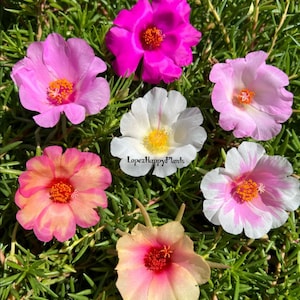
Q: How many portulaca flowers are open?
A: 7